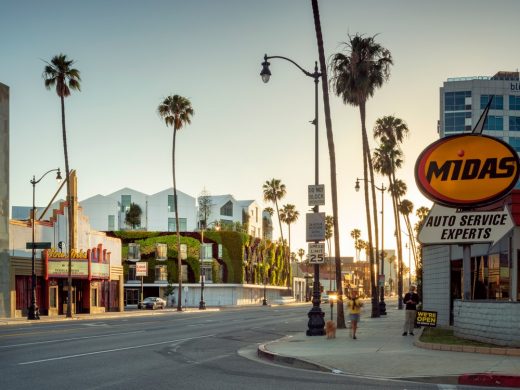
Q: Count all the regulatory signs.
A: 3